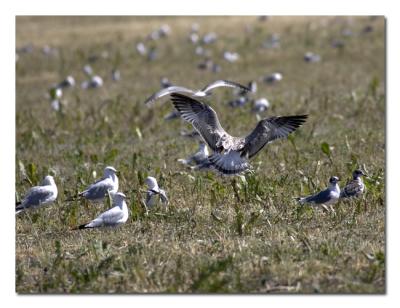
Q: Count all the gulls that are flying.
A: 2